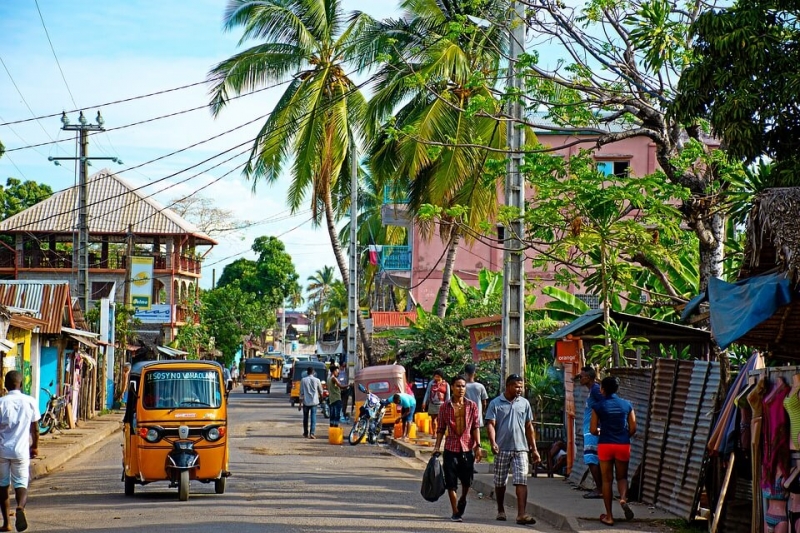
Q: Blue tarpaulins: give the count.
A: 1